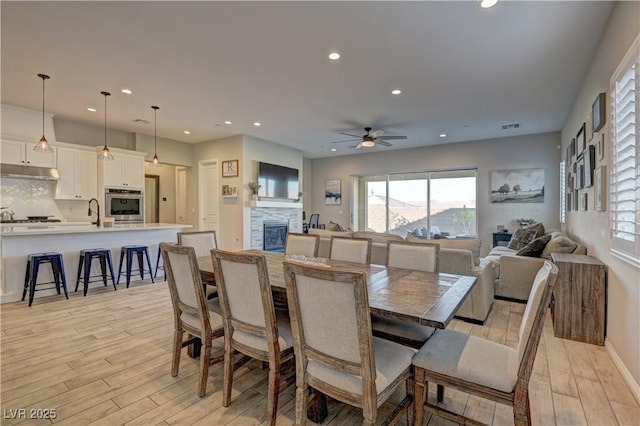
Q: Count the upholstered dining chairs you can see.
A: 8